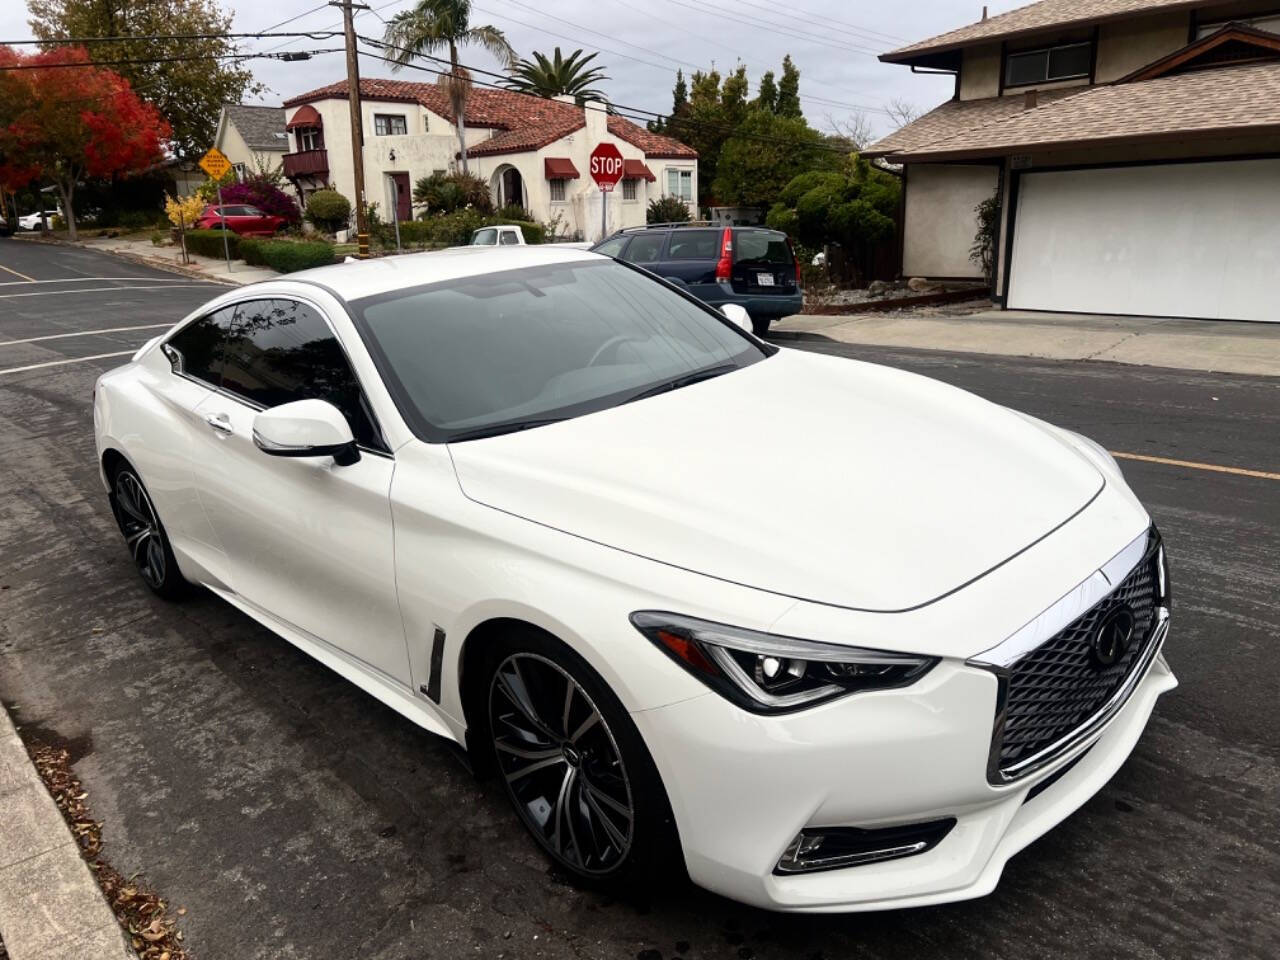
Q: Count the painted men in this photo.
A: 0